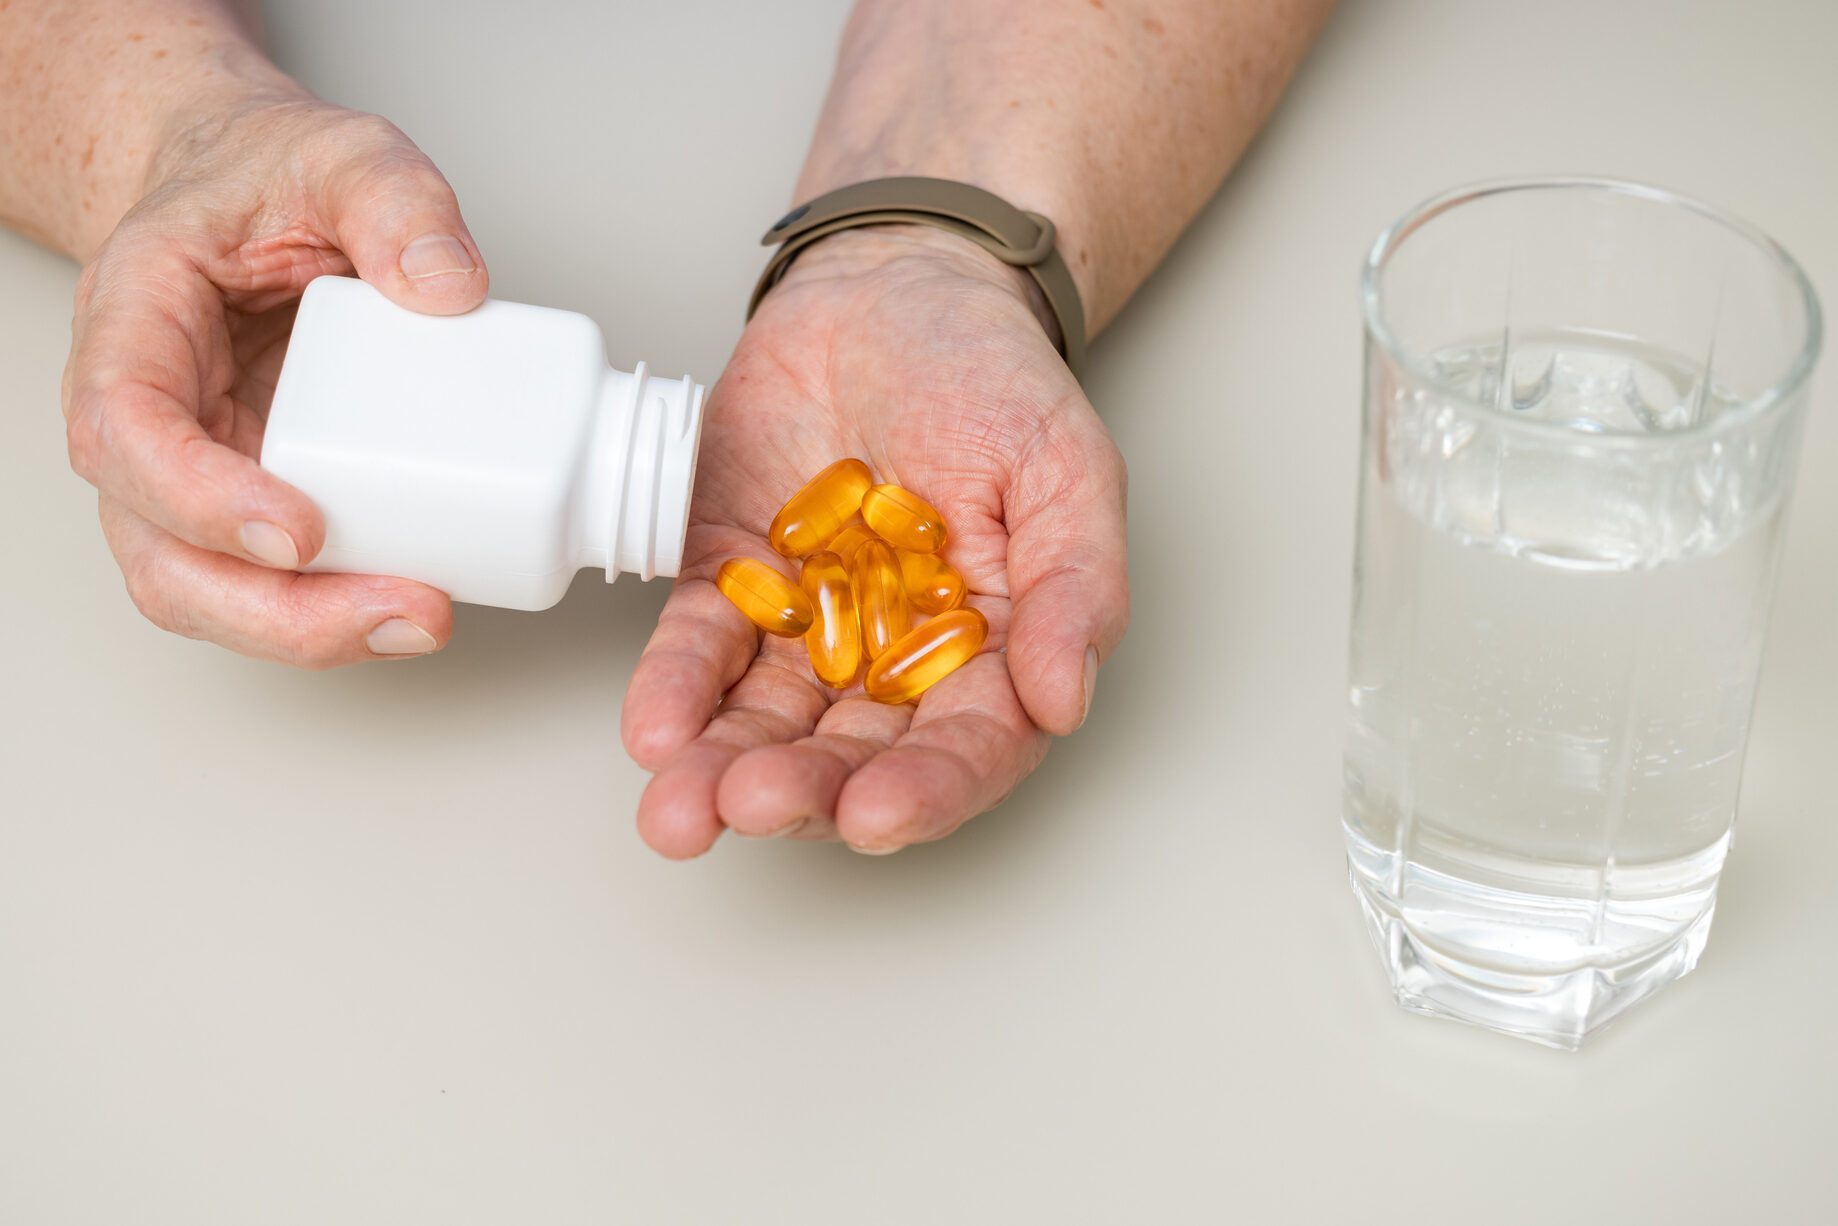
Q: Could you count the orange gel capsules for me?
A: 8